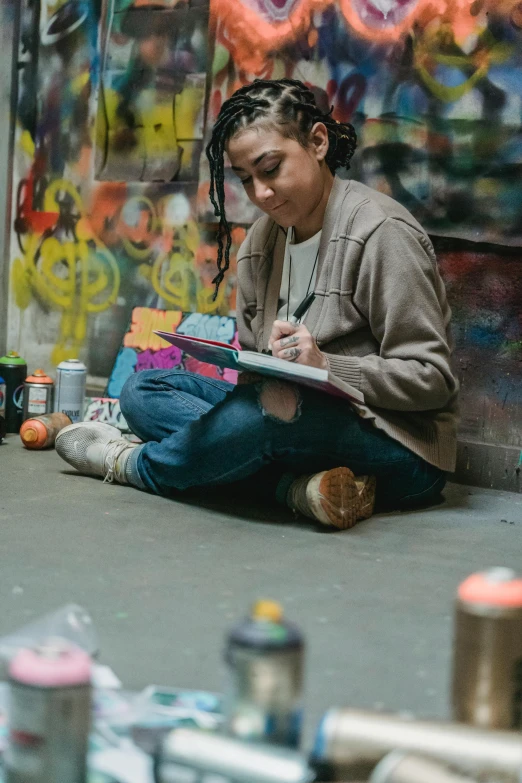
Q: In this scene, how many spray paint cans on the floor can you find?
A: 11